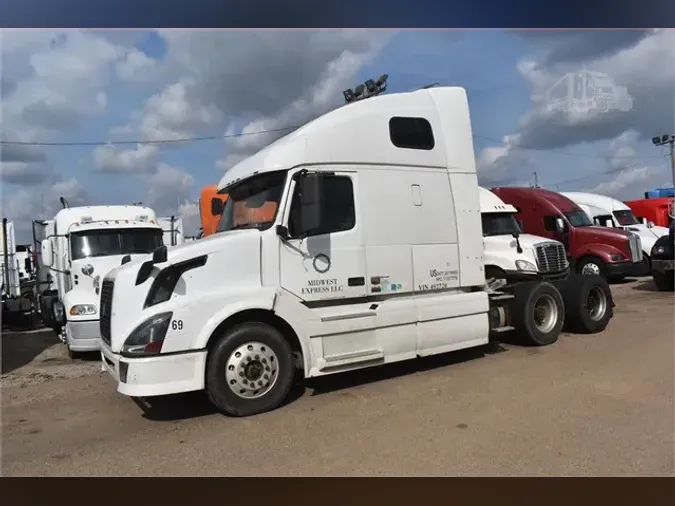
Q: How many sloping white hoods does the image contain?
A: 4